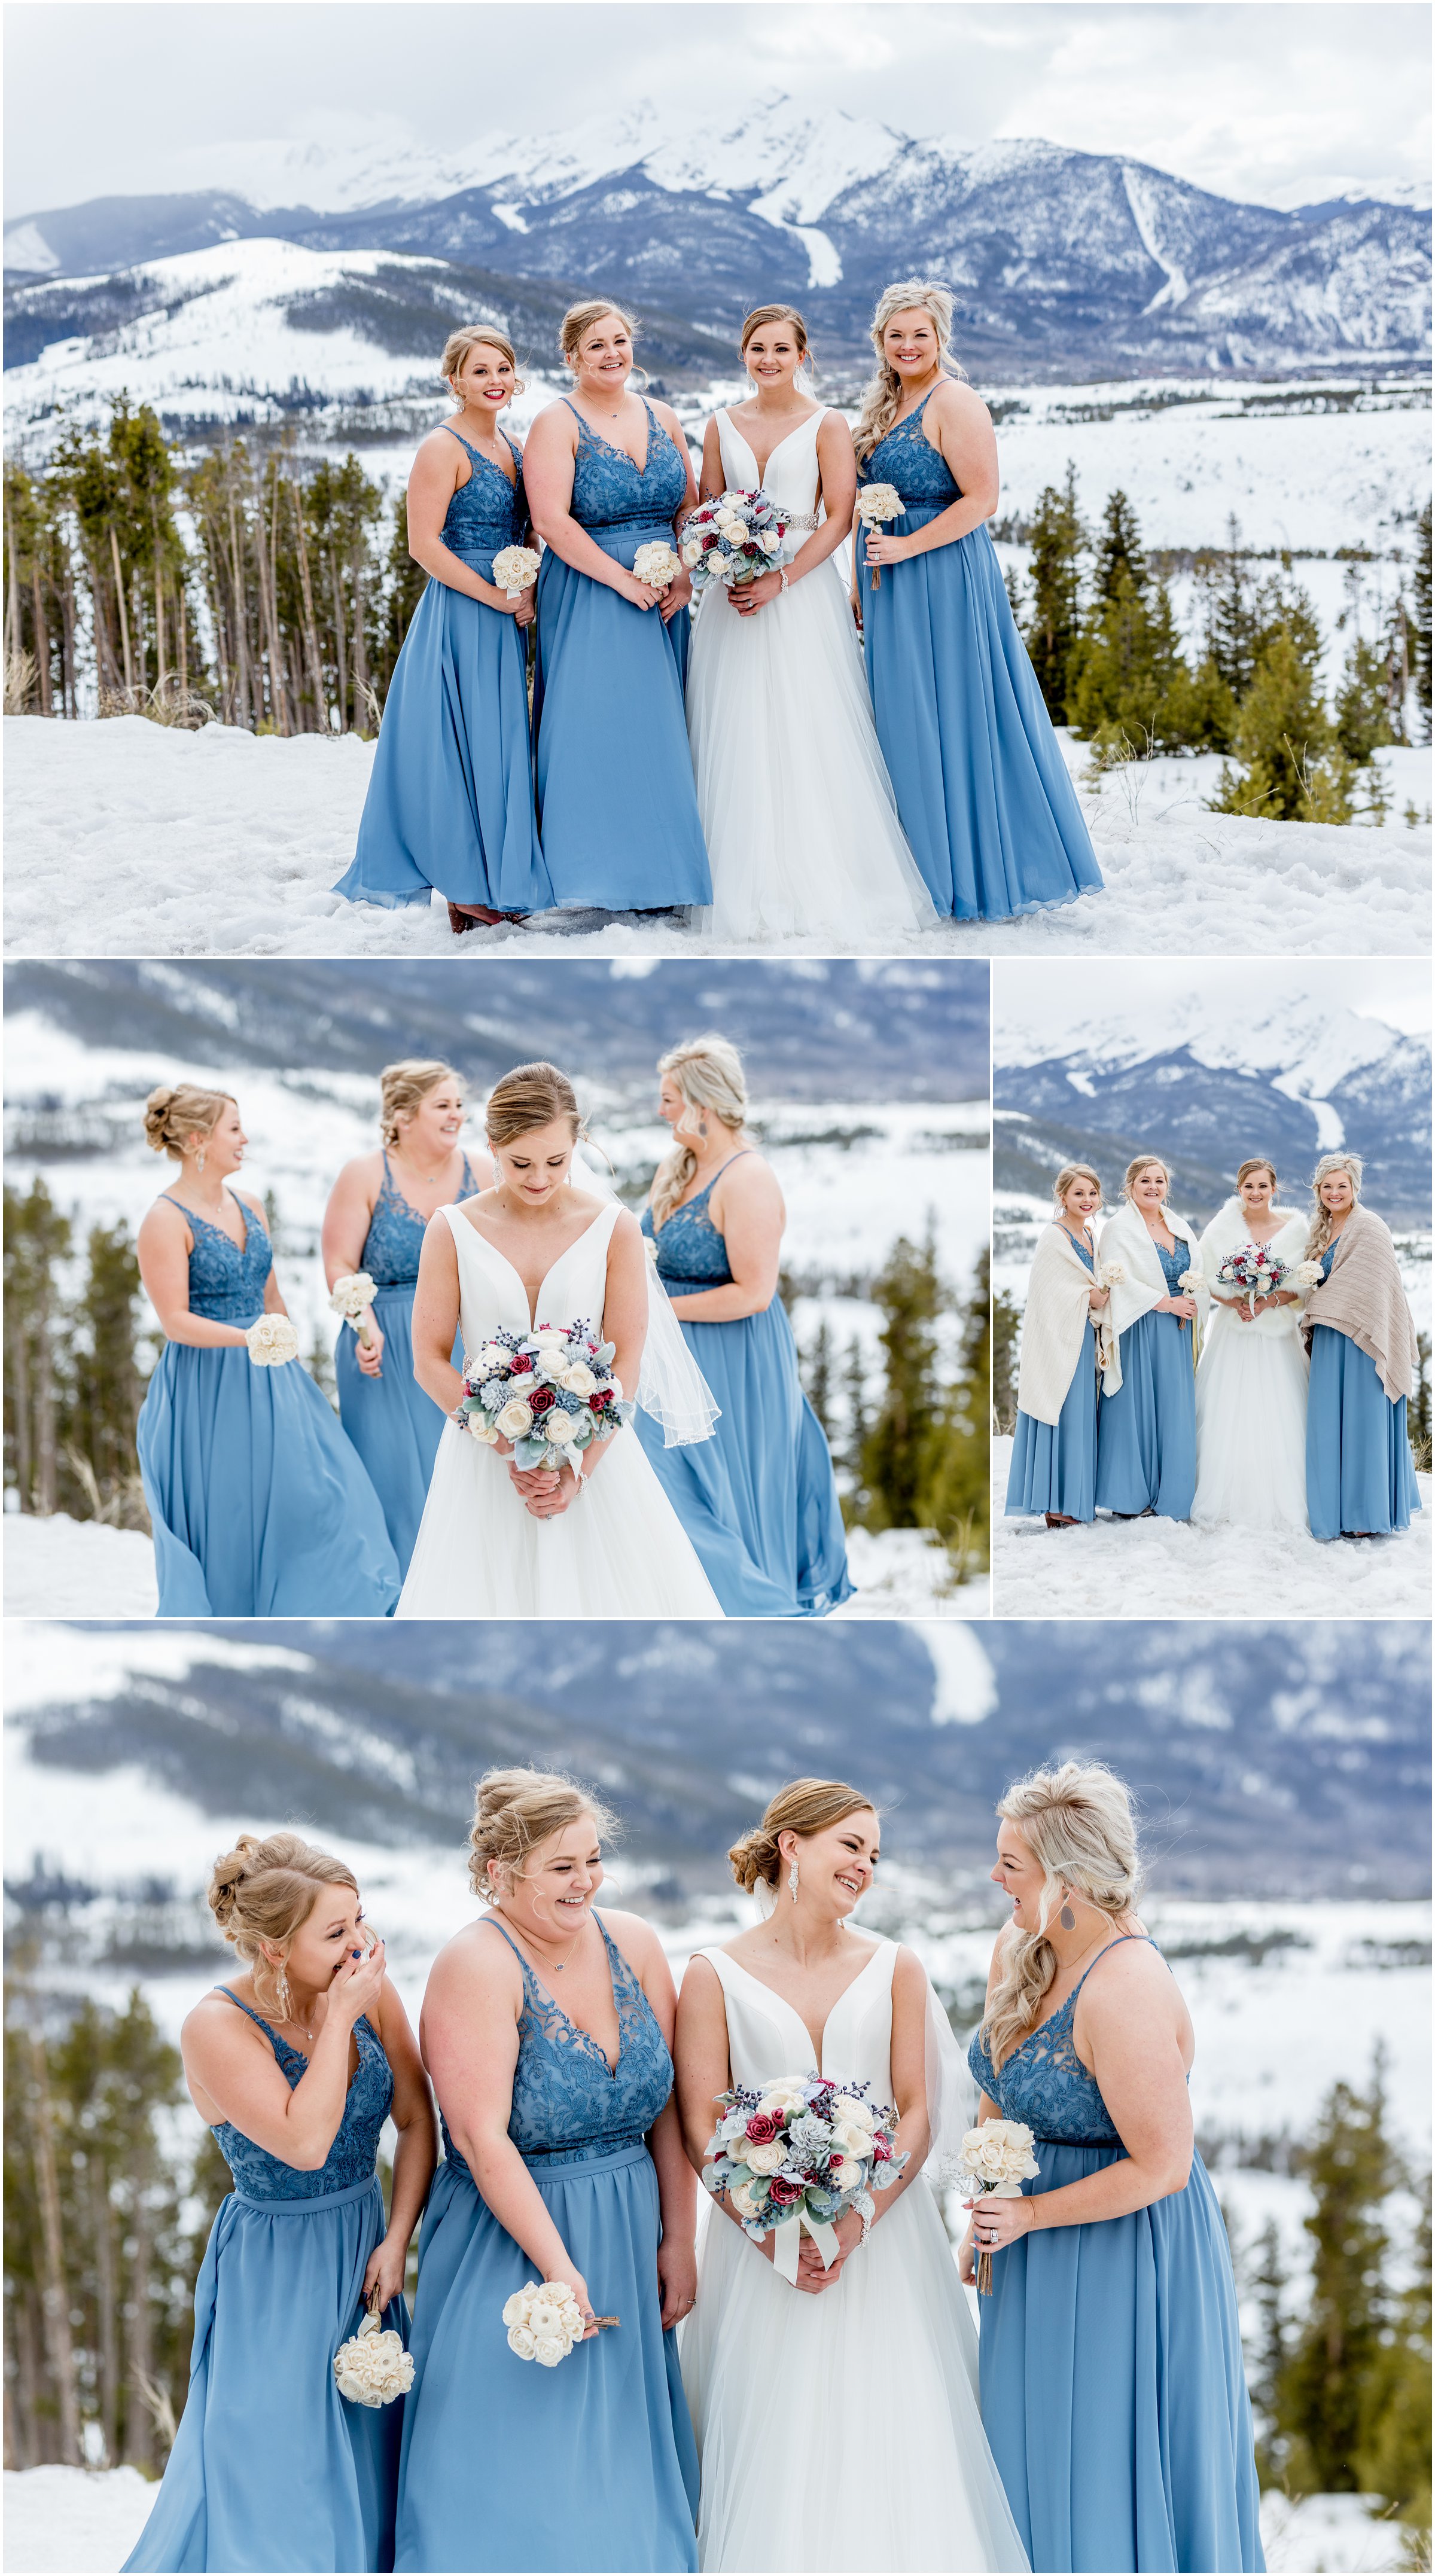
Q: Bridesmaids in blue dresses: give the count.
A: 3